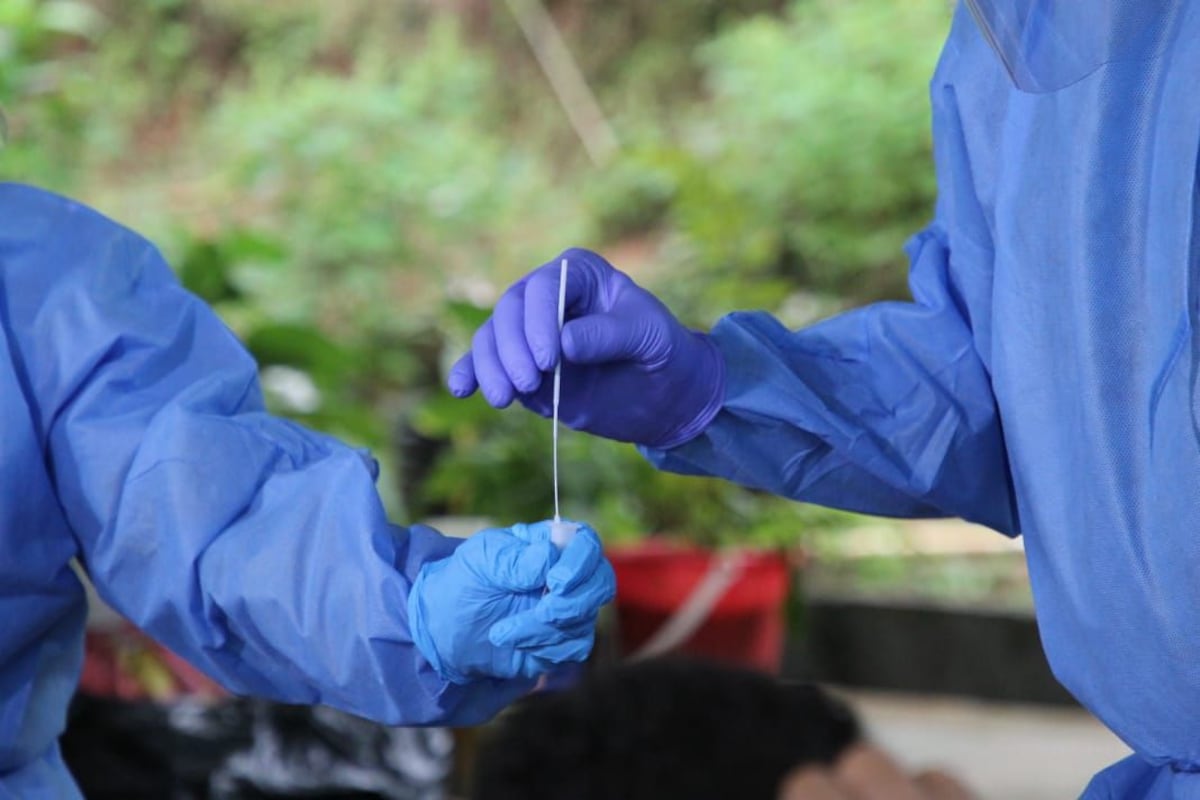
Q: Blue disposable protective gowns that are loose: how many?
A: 2